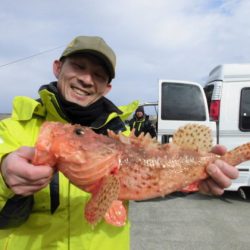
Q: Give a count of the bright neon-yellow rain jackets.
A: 1